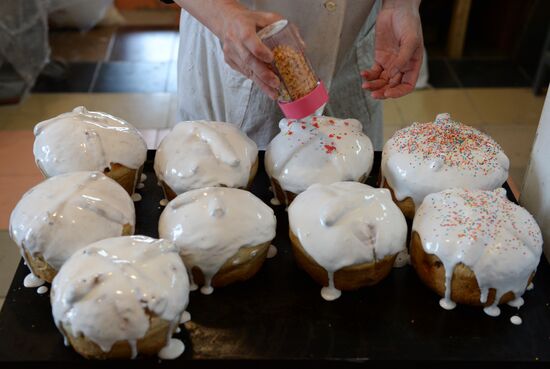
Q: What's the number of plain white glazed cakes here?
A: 6